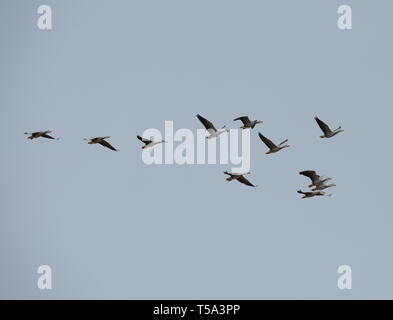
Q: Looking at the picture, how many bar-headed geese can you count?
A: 11